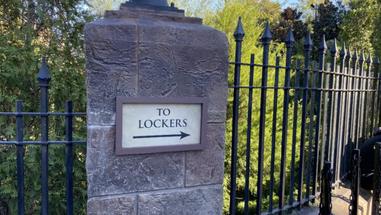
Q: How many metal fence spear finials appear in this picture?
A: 13